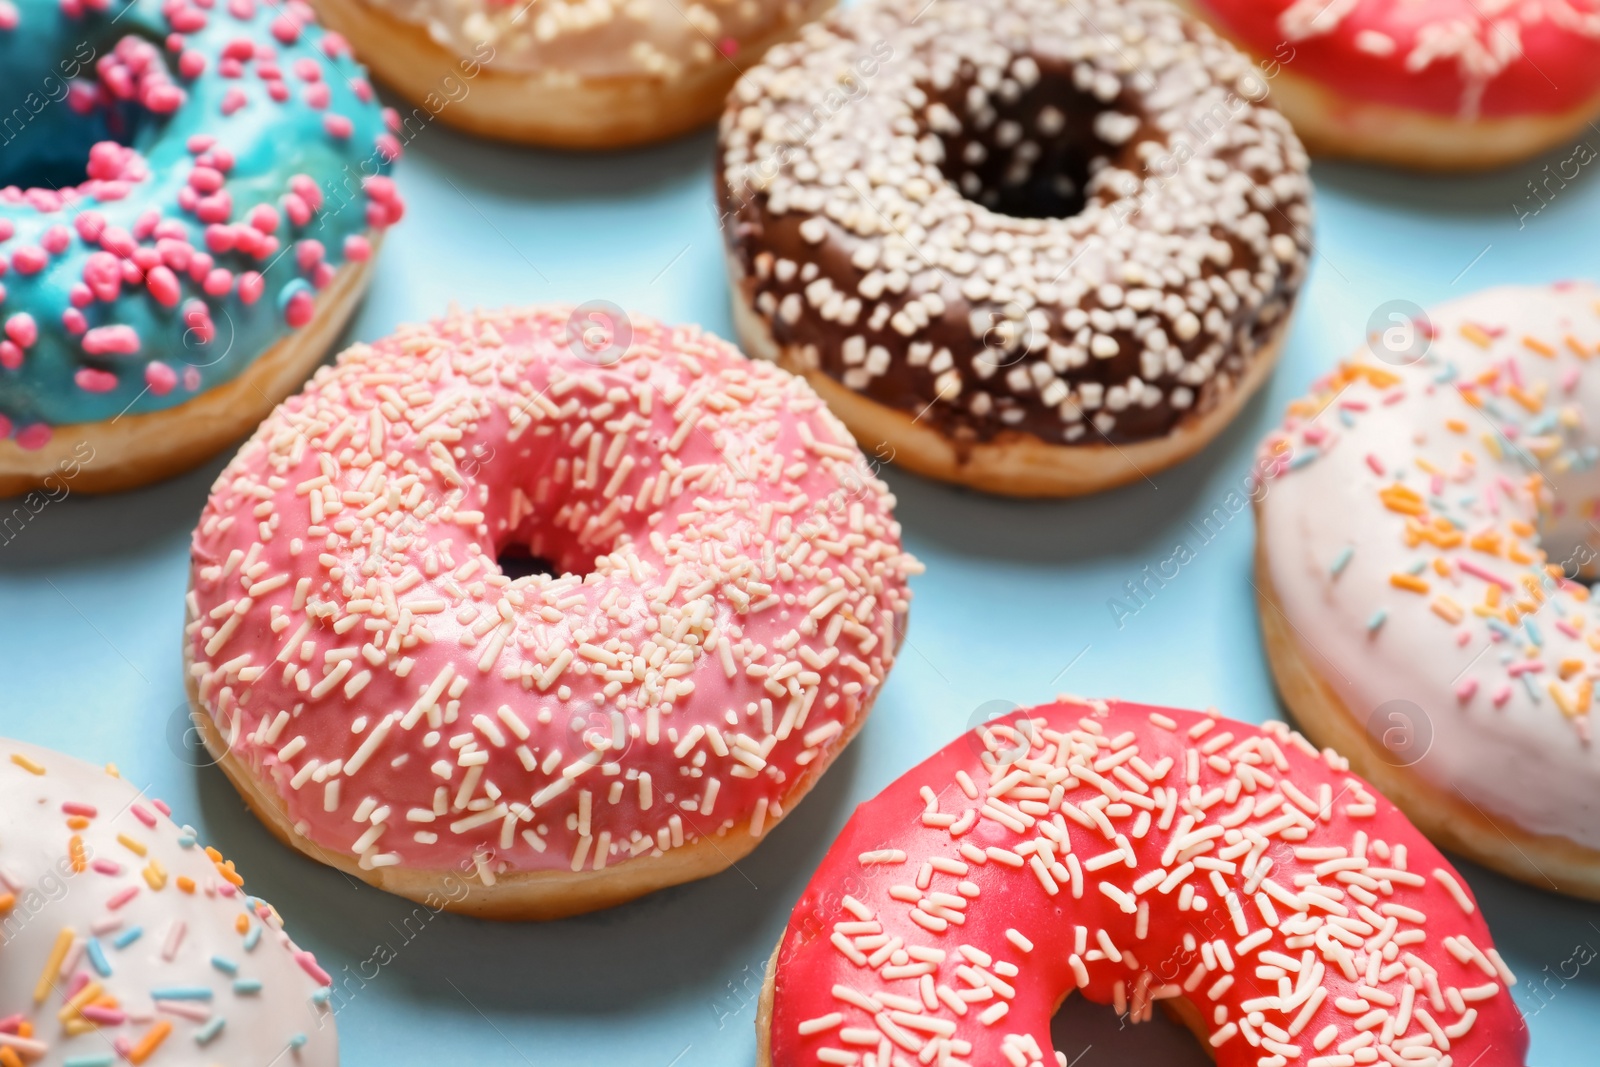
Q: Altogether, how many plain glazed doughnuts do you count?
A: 0